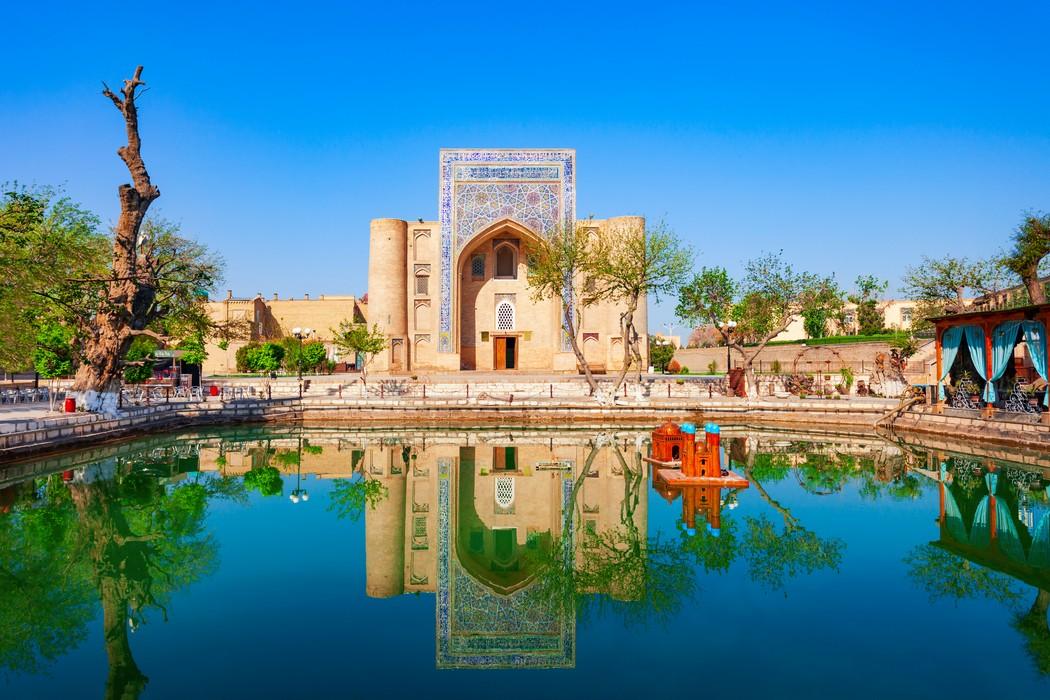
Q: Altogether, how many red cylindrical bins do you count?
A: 2